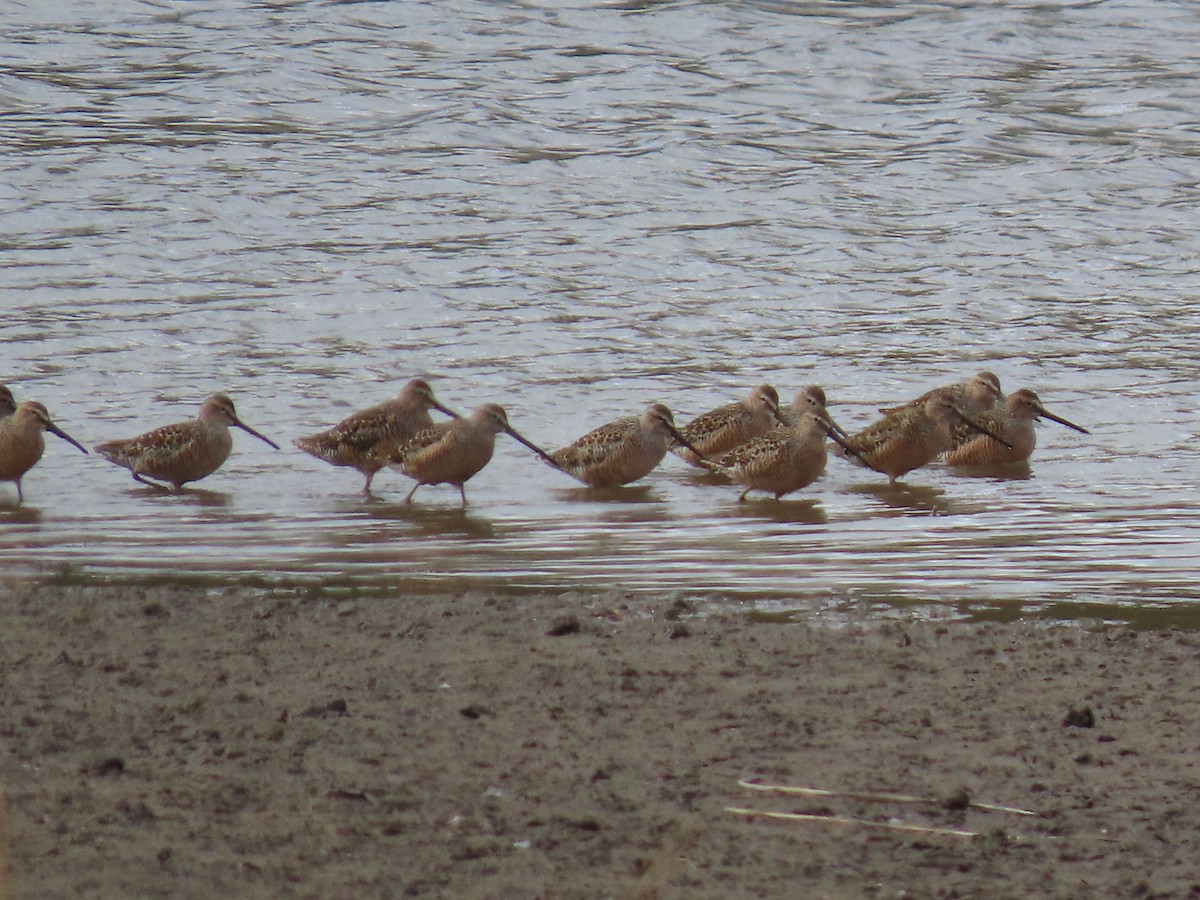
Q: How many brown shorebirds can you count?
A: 12